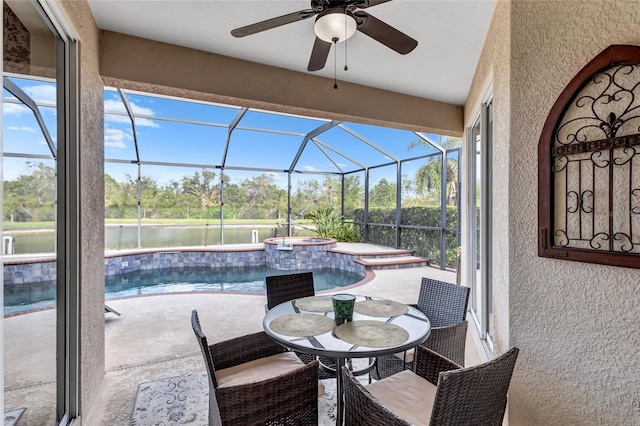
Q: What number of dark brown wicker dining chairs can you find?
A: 4